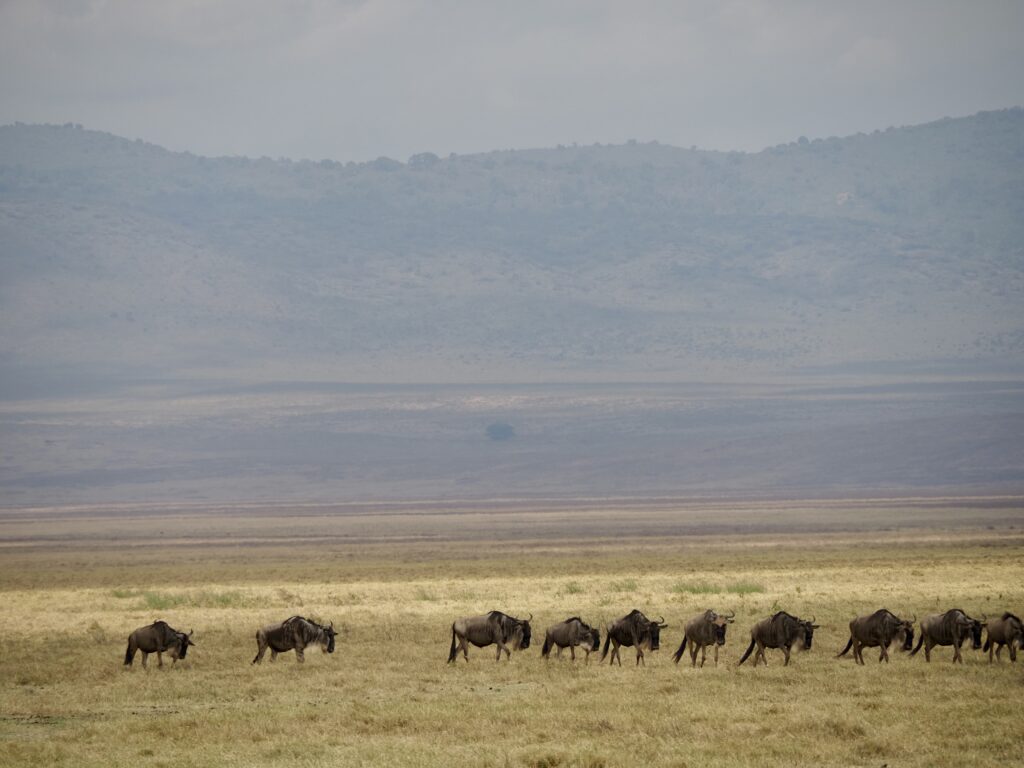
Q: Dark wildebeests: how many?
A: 10